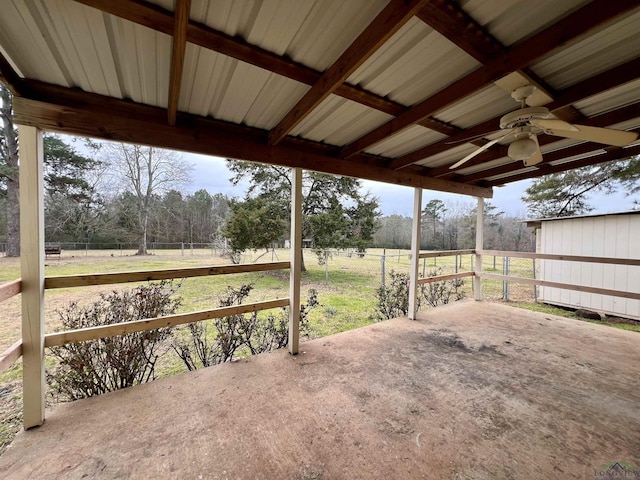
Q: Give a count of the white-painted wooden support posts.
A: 4